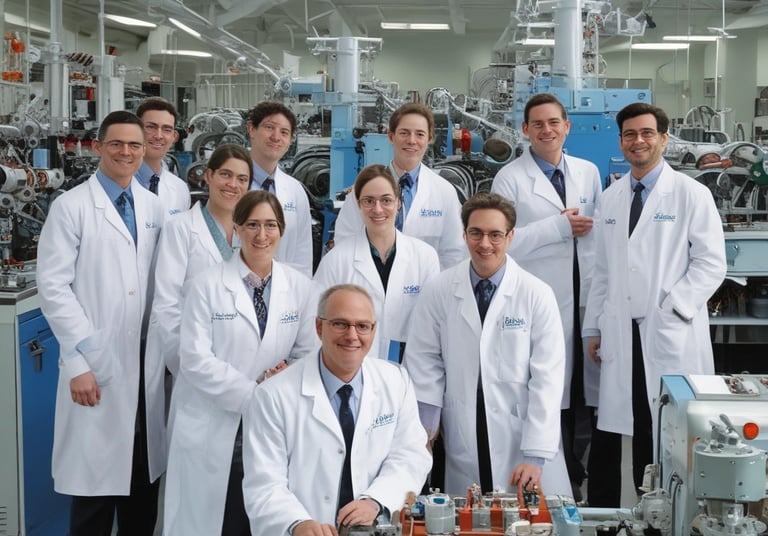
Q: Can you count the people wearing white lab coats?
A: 11